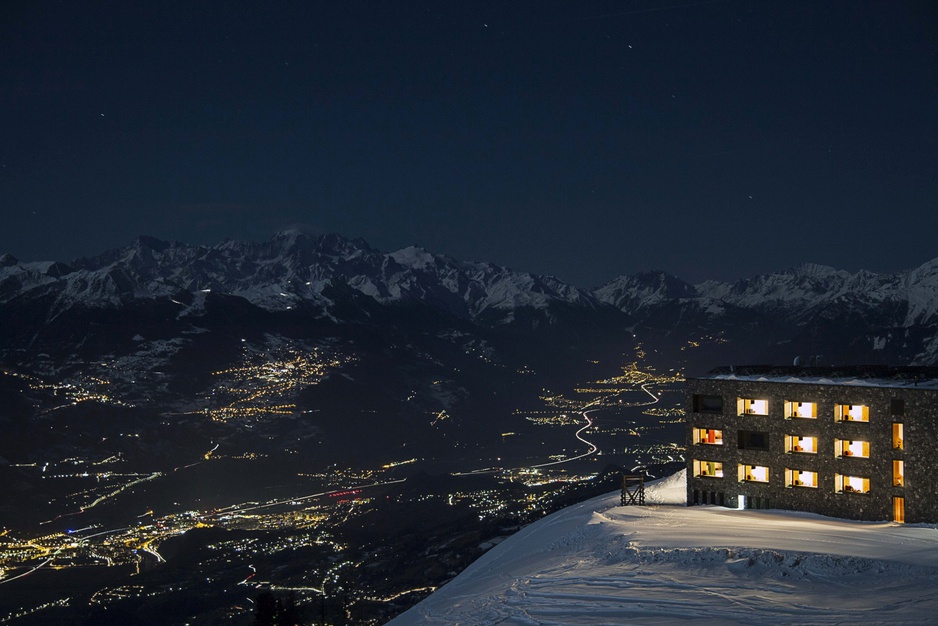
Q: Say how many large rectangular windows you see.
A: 12